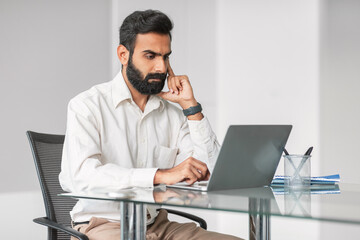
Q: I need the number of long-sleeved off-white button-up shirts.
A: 1